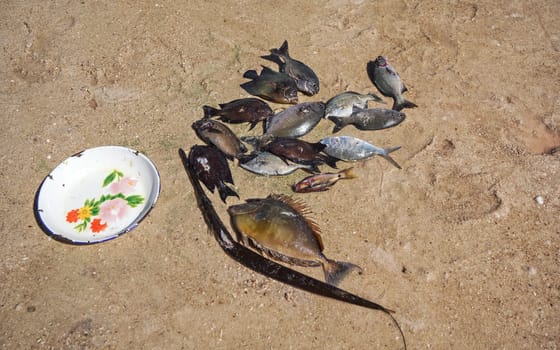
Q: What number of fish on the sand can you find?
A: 15